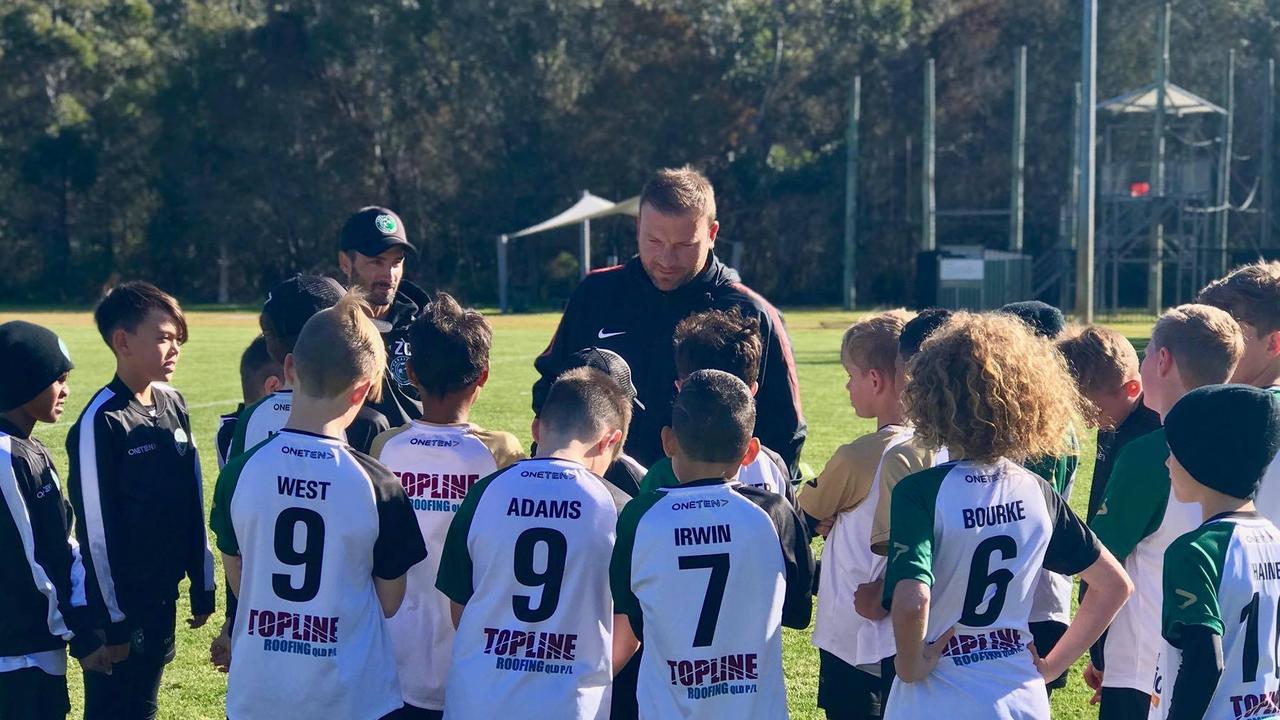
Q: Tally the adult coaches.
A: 2